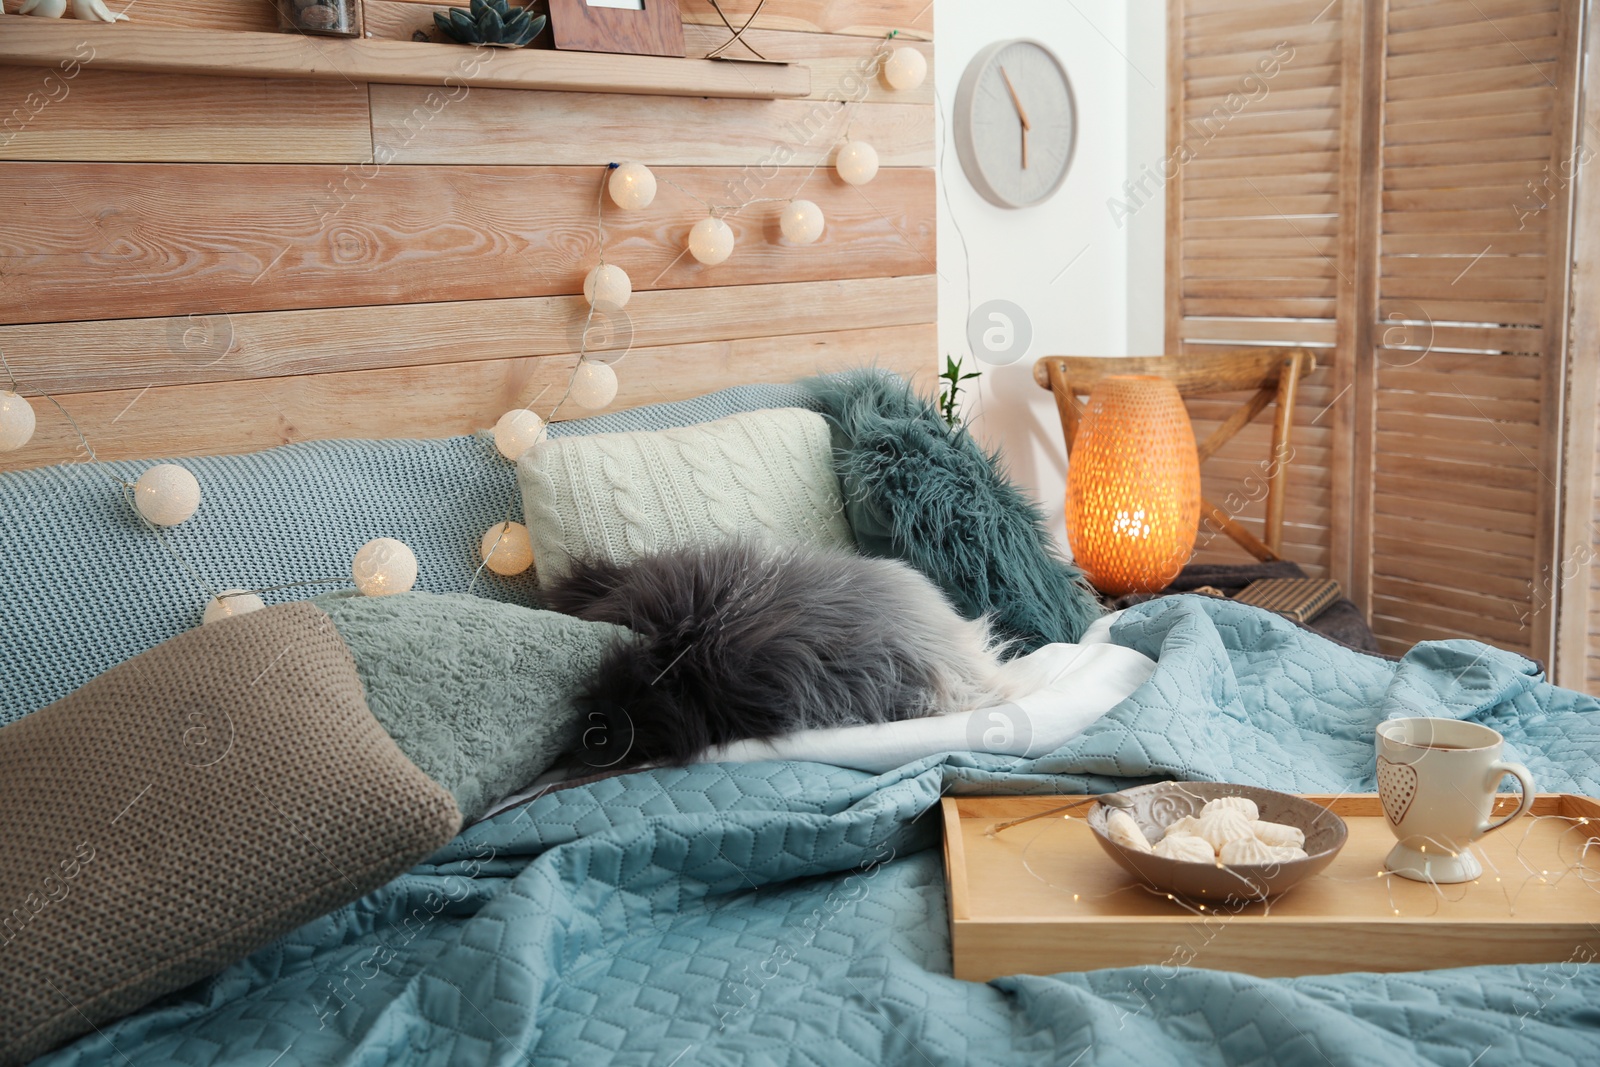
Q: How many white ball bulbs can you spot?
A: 13